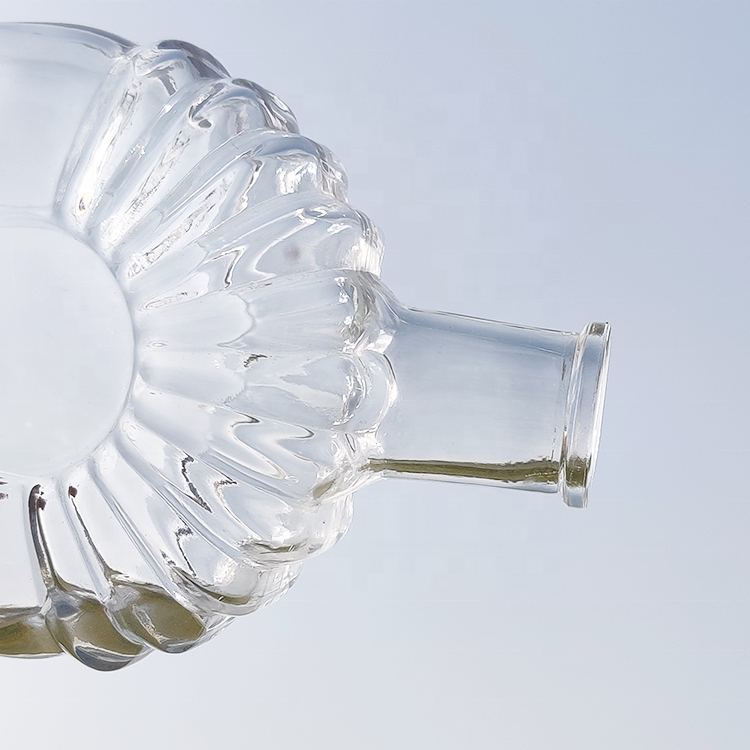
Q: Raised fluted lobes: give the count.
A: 11